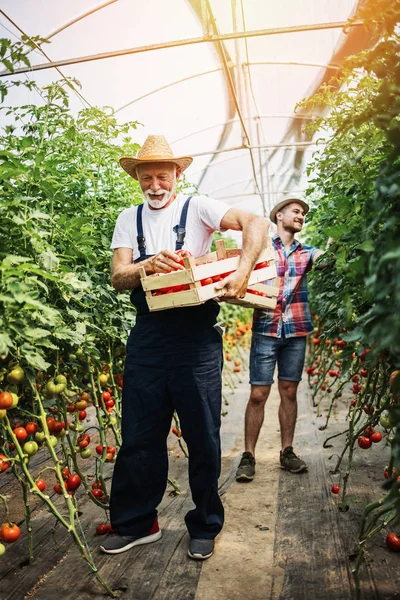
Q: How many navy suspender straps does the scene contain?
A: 2